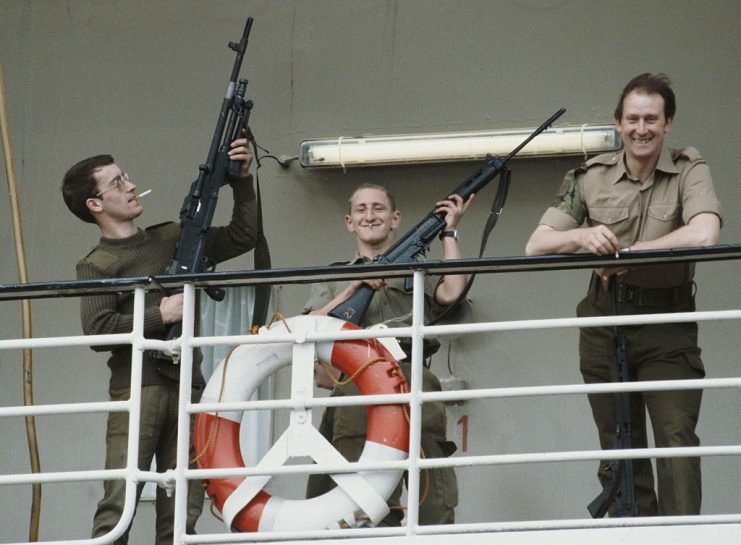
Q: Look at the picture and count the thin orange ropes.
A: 1